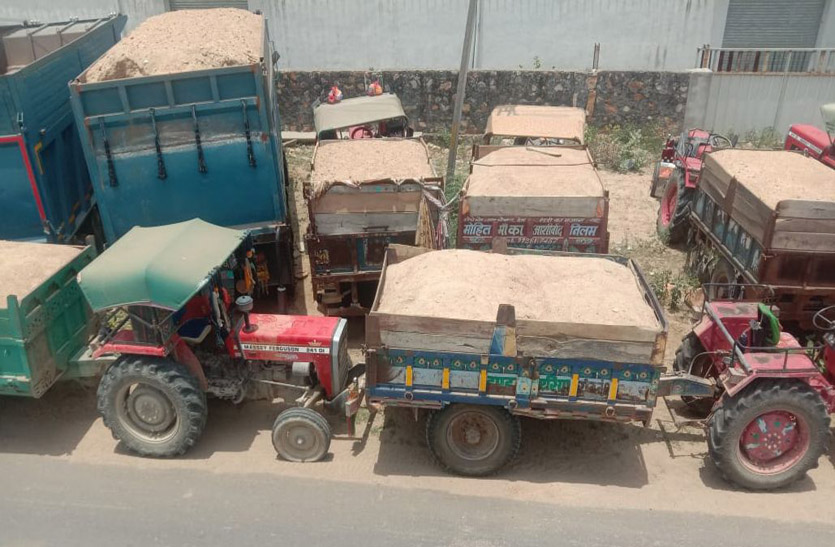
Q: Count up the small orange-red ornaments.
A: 2